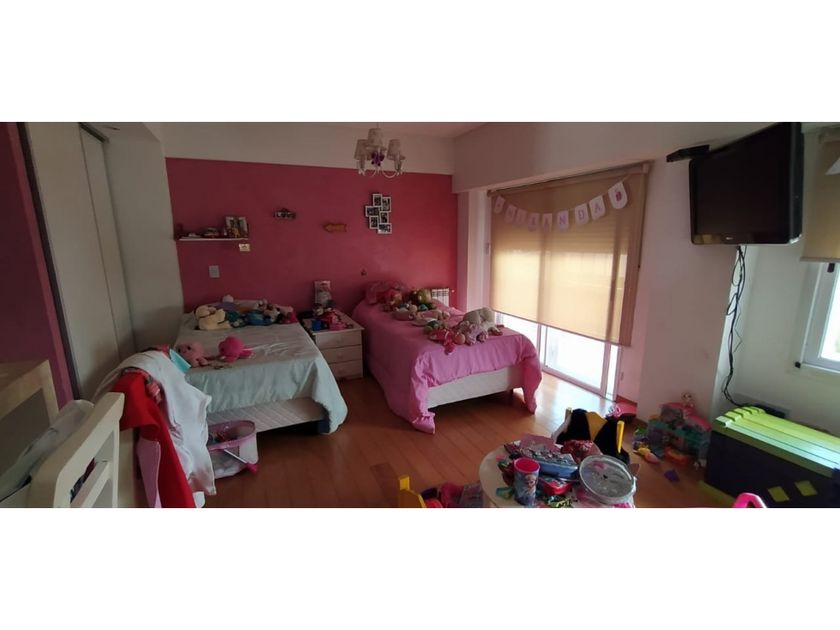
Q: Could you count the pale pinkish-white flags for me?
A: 9